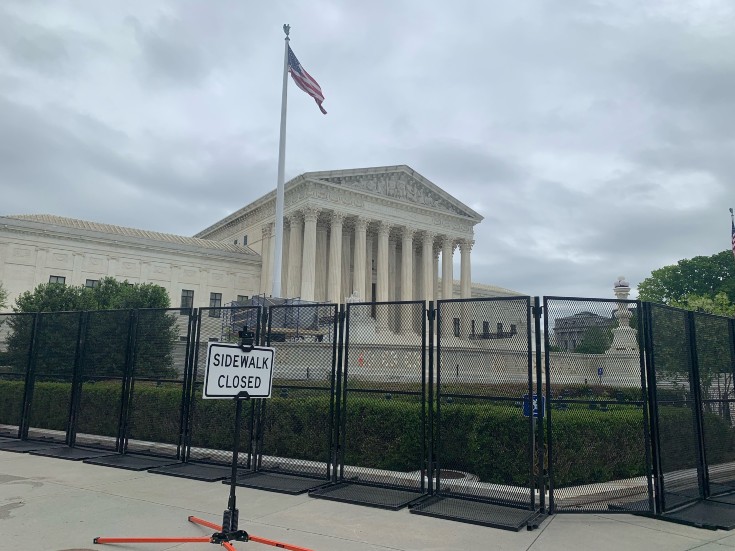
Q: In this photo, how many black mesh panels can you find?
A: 11